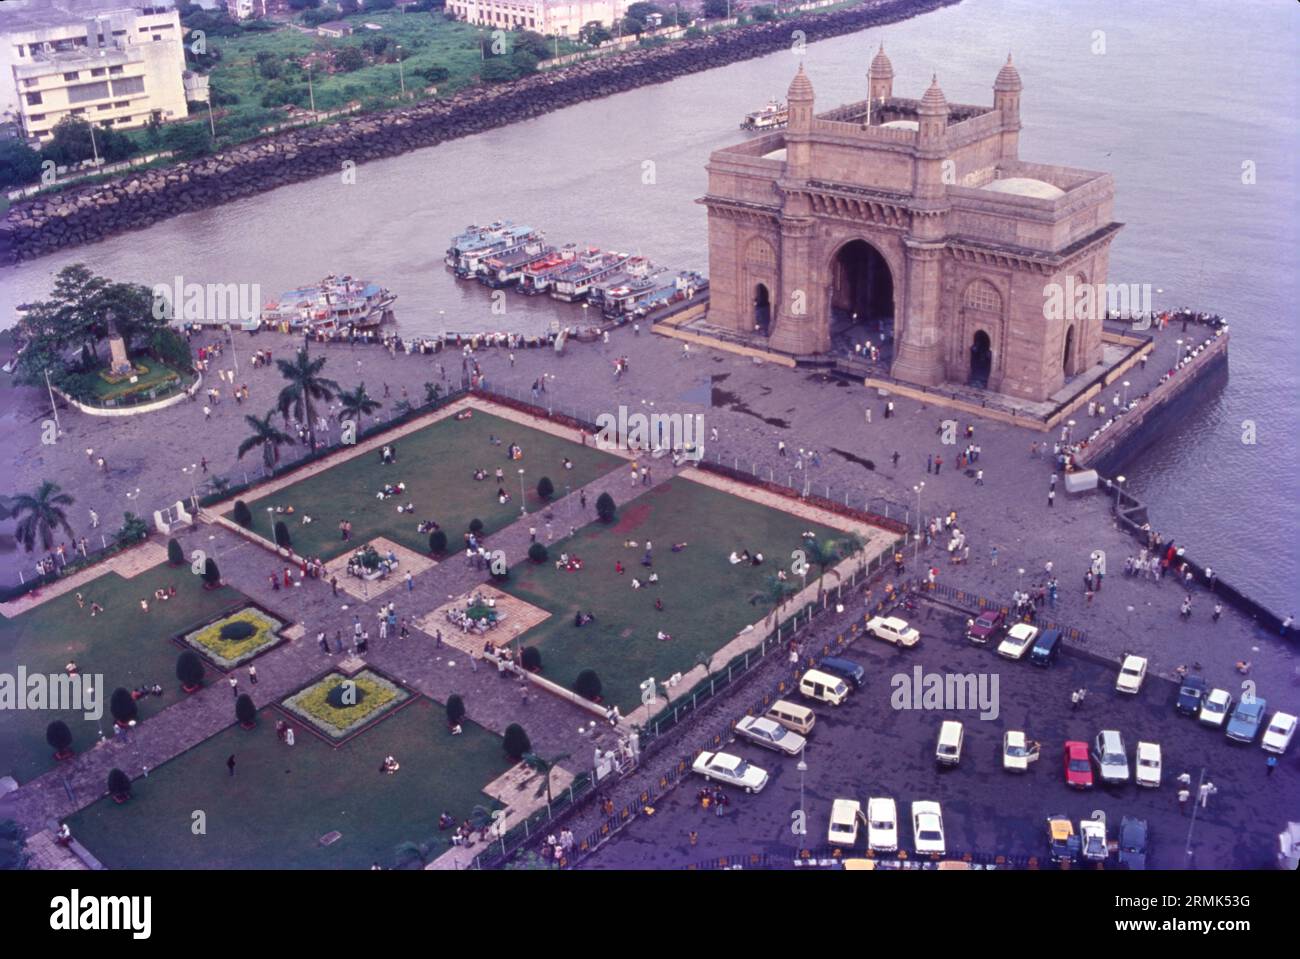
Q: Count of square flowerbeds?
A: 2